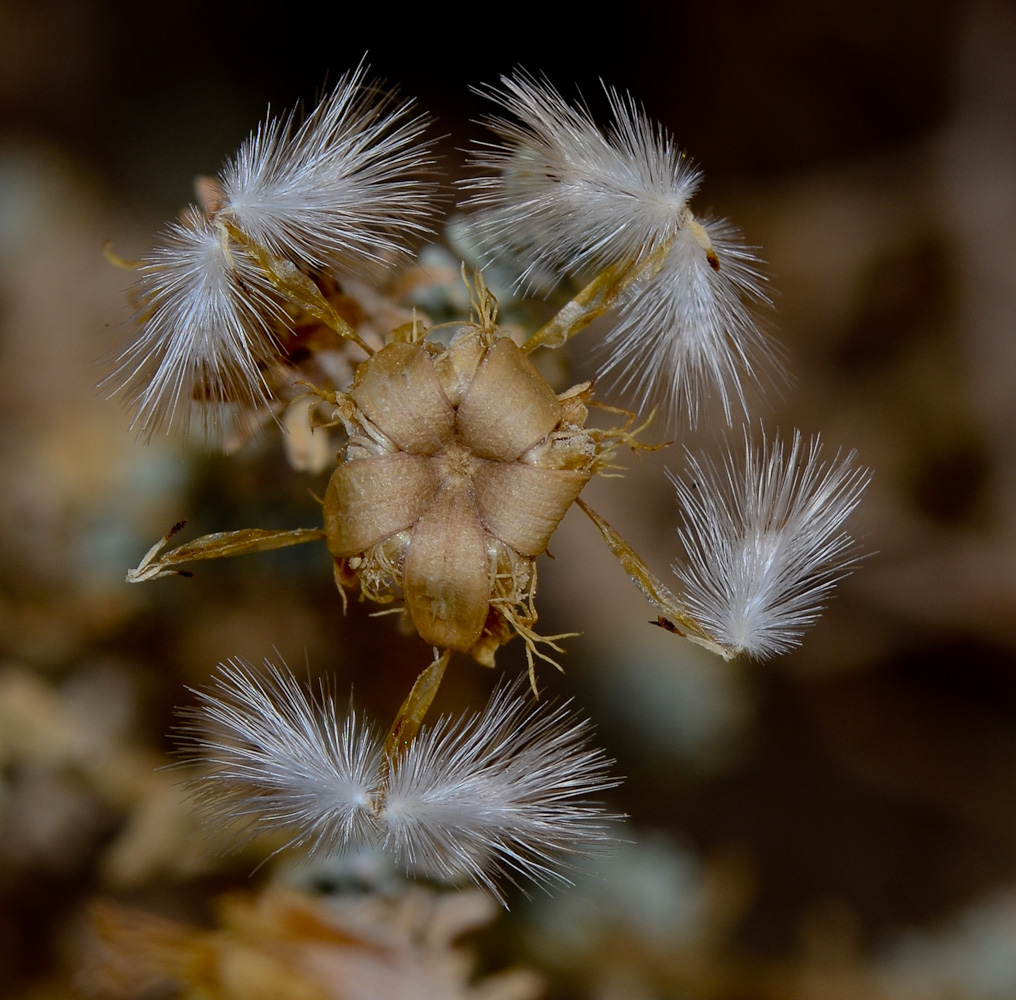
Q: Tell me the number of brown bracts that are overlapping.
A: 5